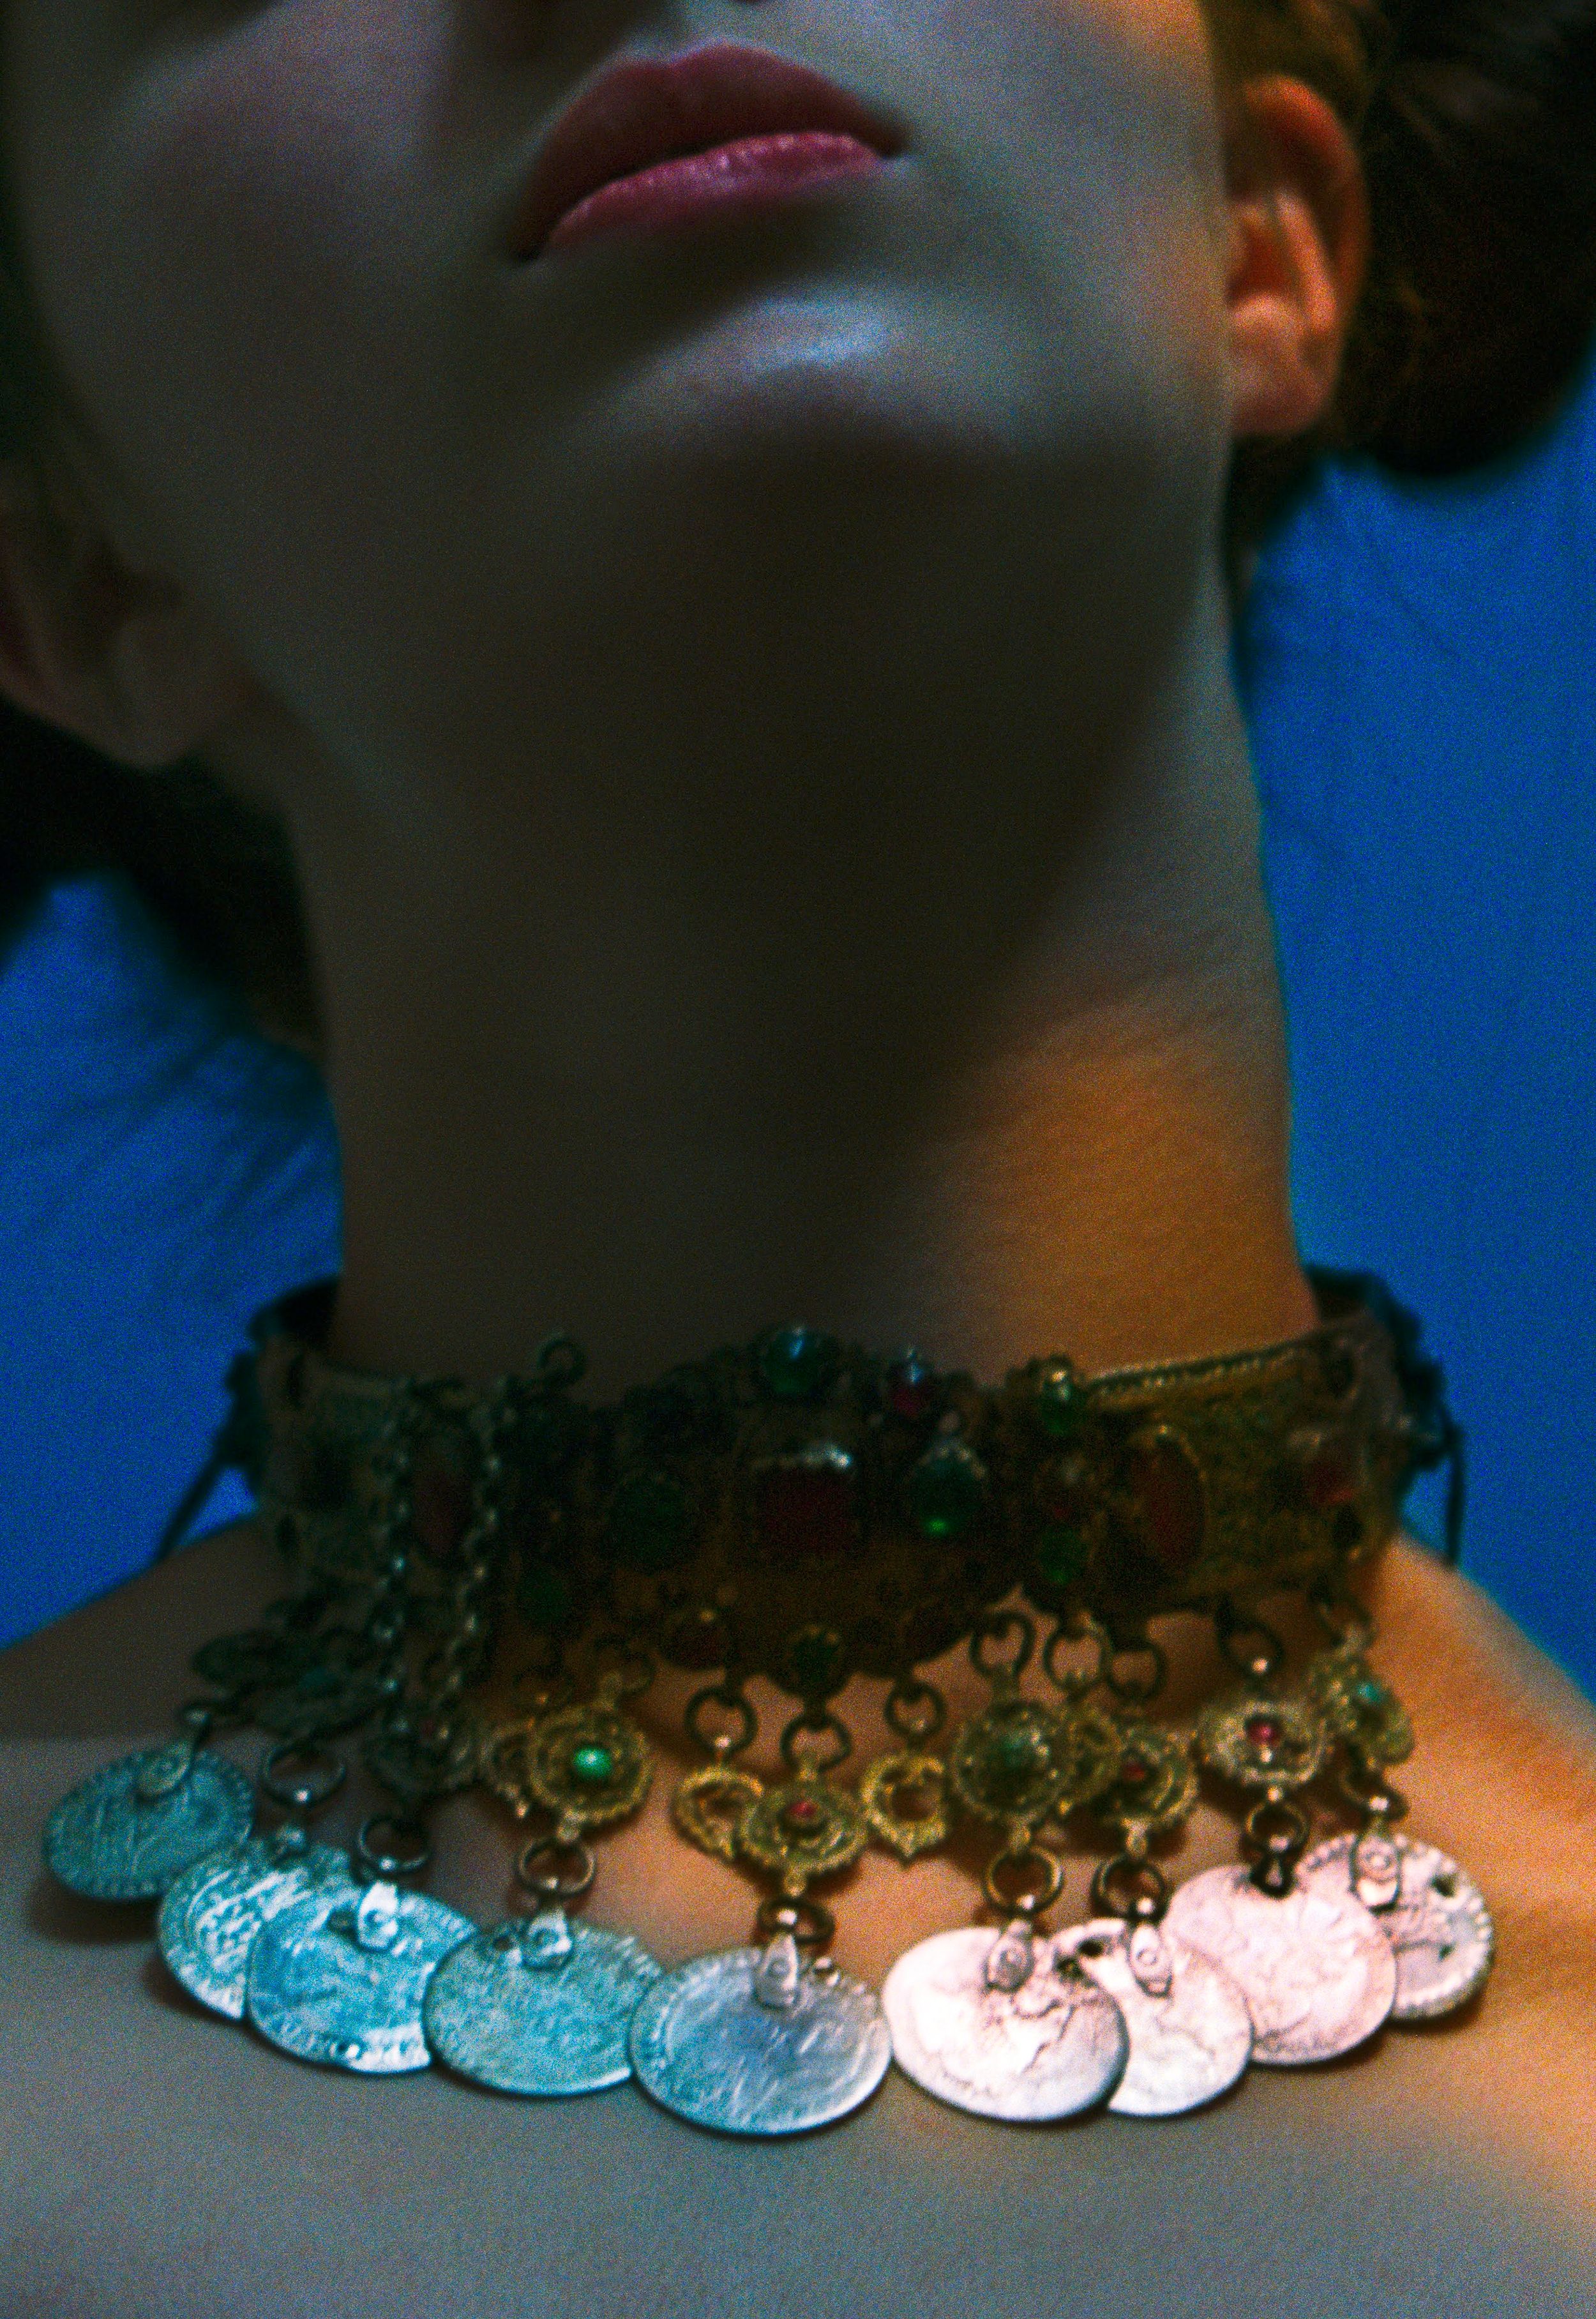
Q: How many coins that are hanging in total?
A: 9